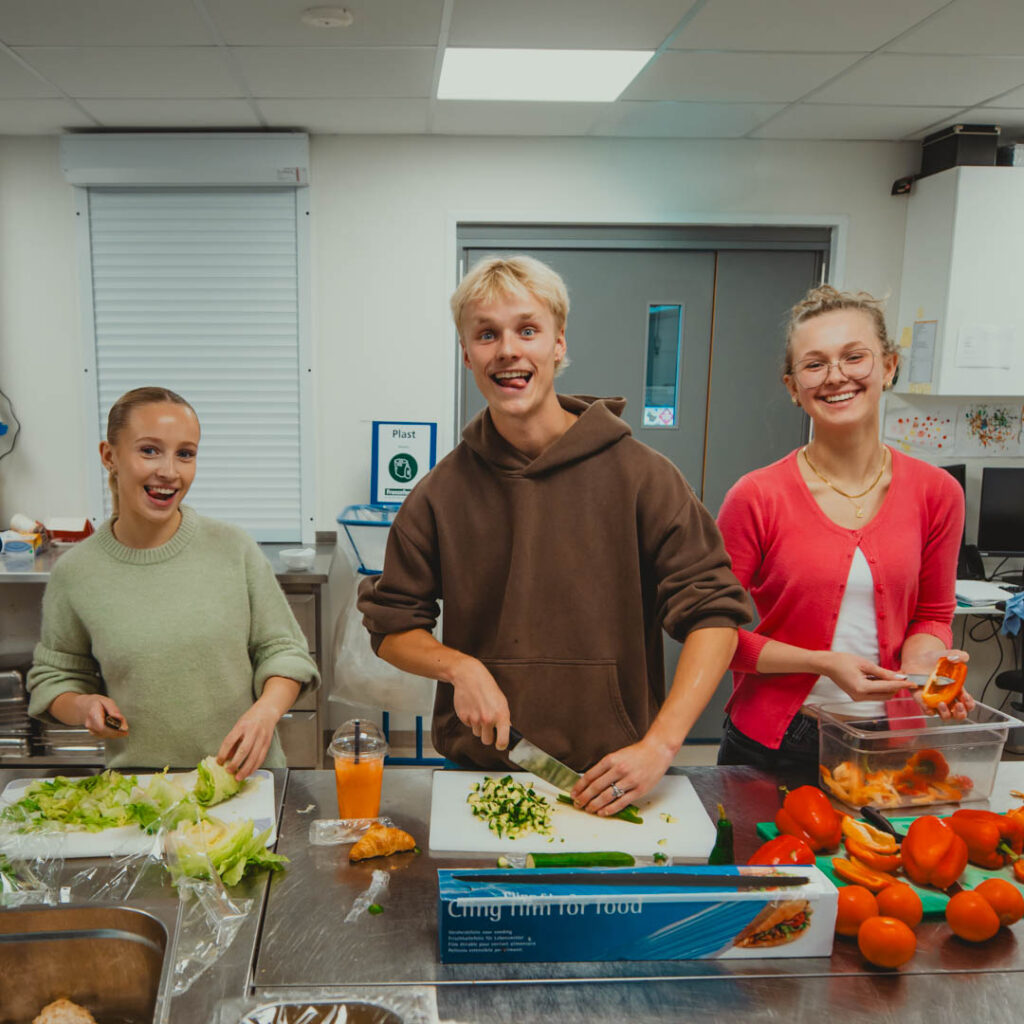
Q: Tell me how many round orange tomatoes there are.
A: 5